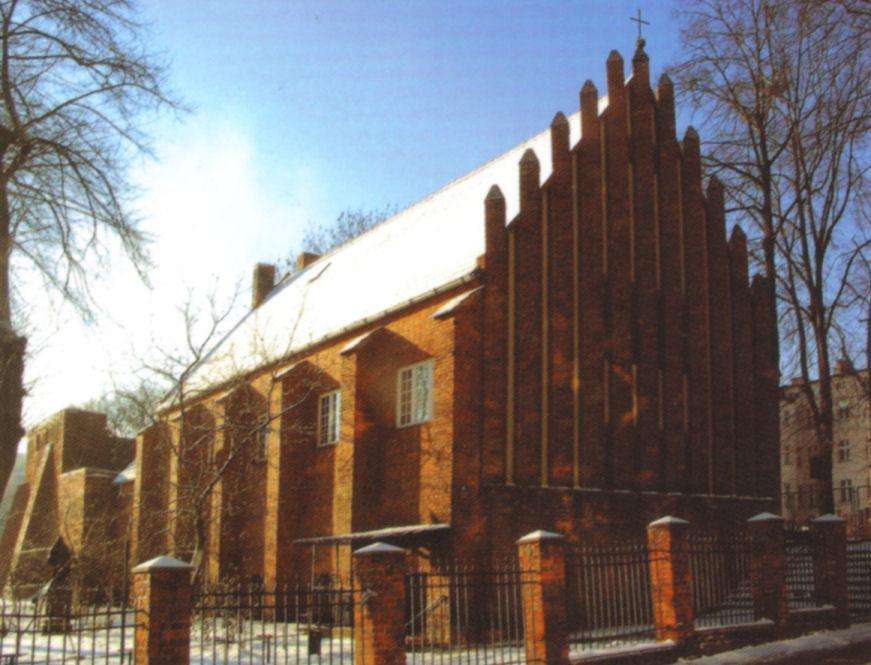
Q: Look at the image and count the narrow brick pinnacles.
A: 11